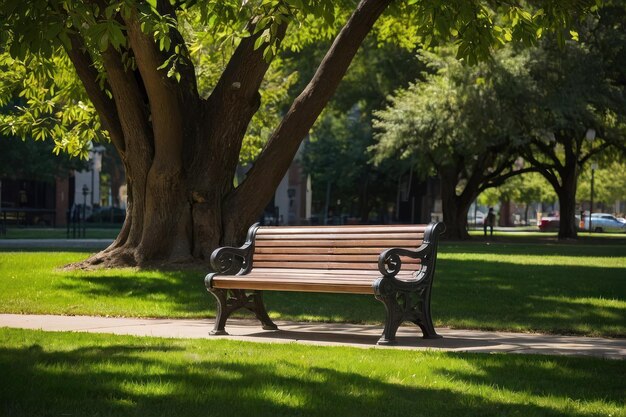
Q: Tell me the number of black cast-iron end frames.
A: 2